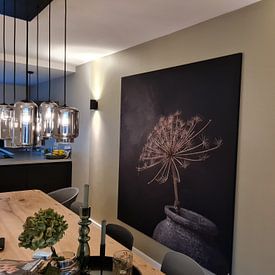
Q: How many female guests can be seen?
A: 0